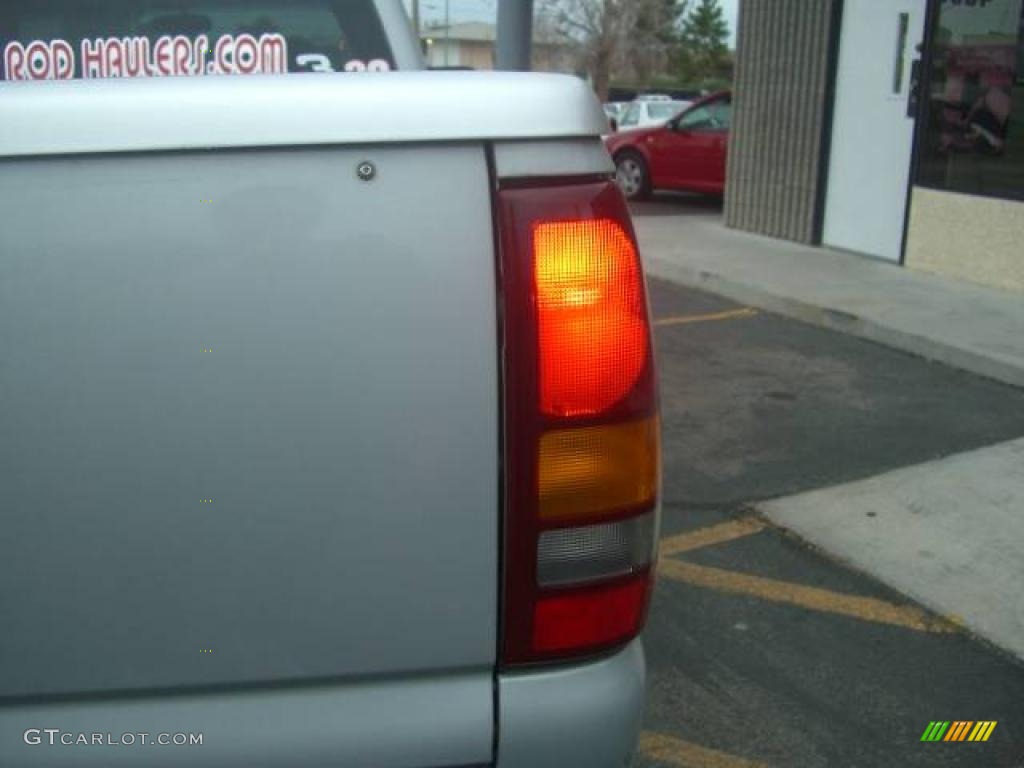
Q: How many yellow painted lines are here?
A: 4